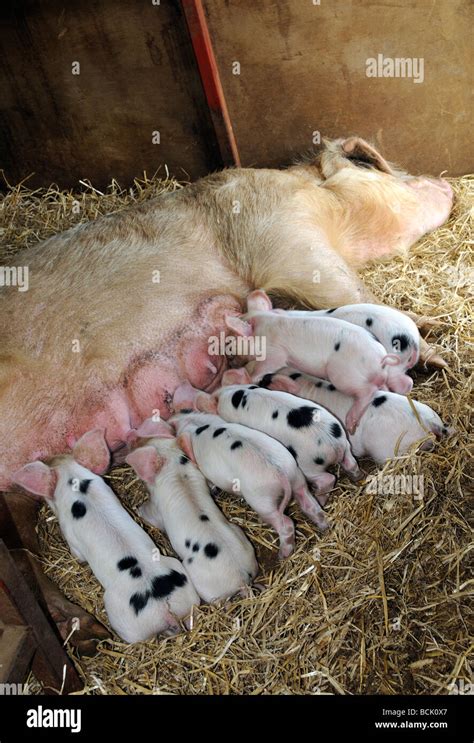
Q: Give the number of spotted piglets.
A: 7